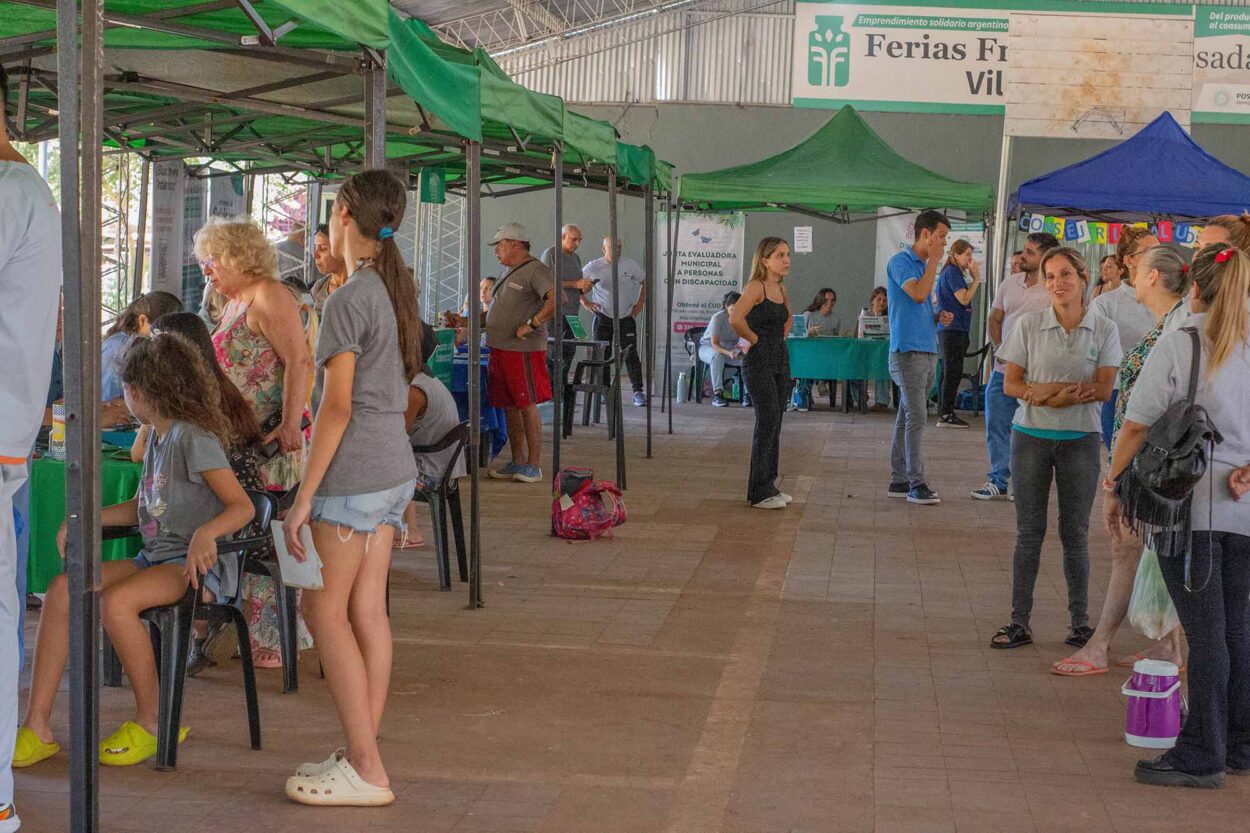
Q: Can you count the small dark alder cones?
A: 0